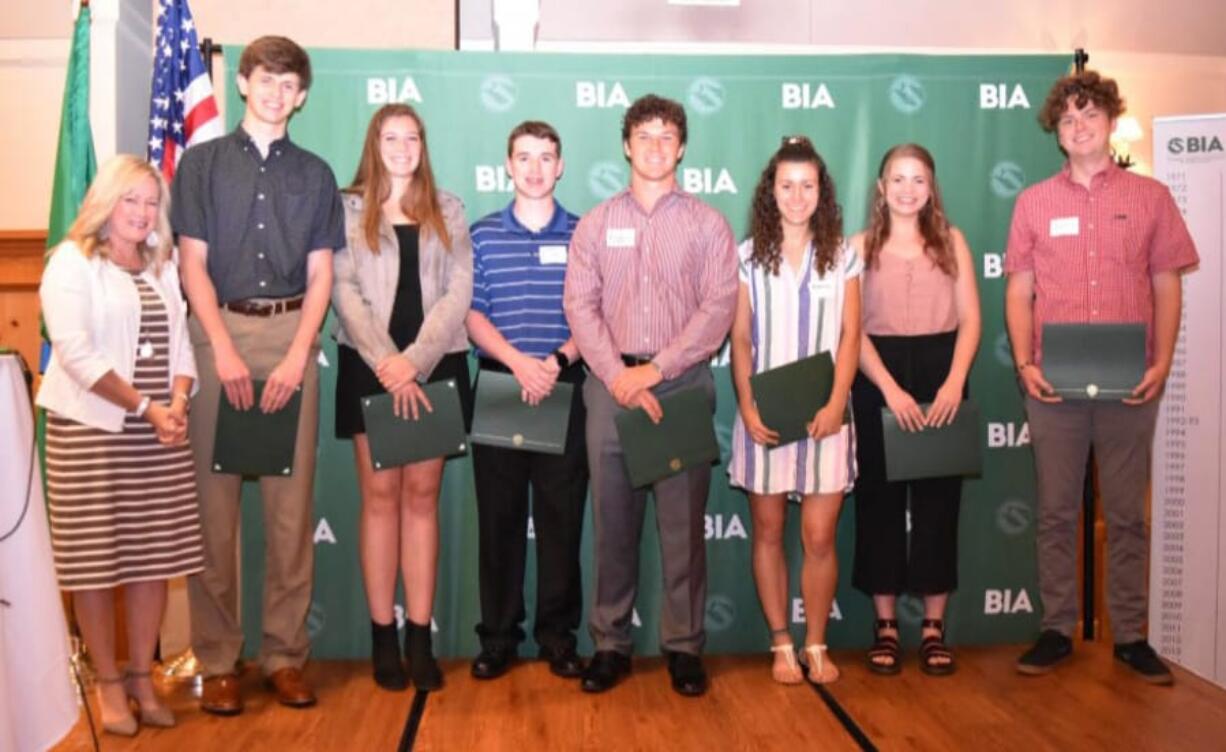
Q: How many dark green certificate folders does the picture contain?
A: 7